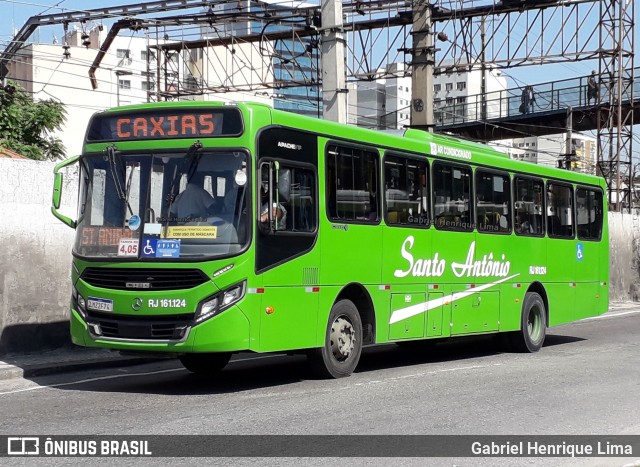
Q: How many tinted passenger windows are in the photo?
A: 7